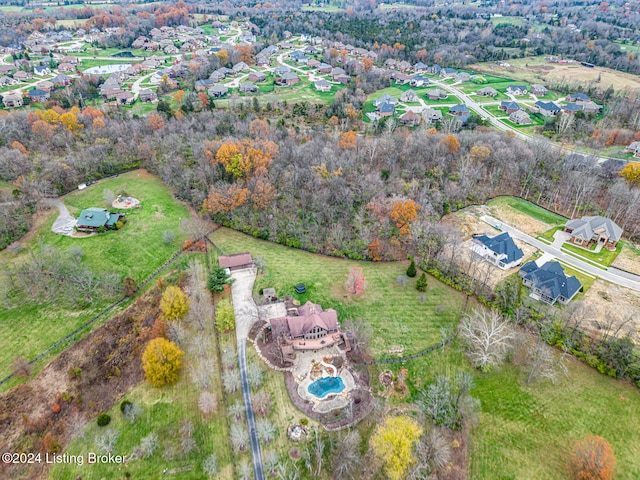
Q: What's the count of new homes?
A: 3